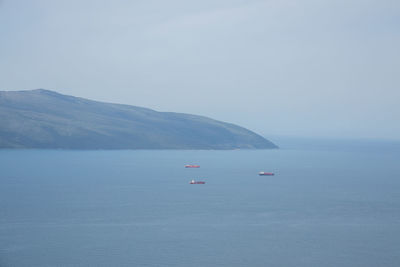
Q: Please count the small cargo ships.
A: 3